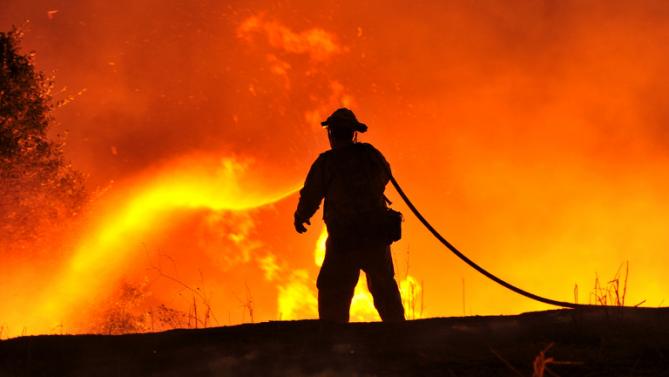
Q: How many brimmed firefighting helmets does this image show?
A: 1